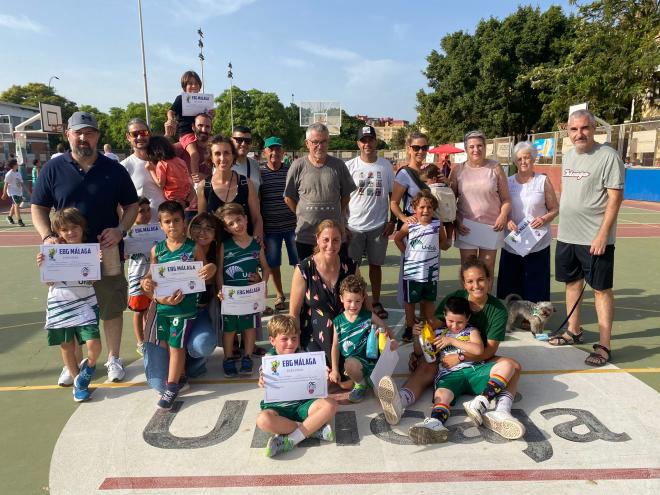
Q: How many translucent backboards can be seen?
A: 1